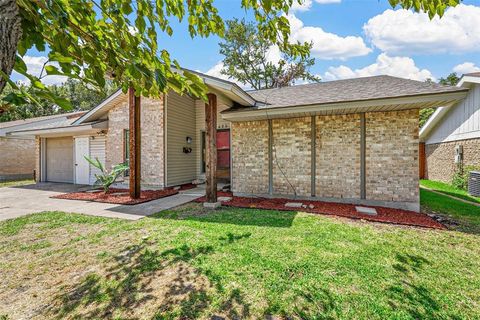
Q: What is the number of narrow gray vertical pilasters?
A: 3